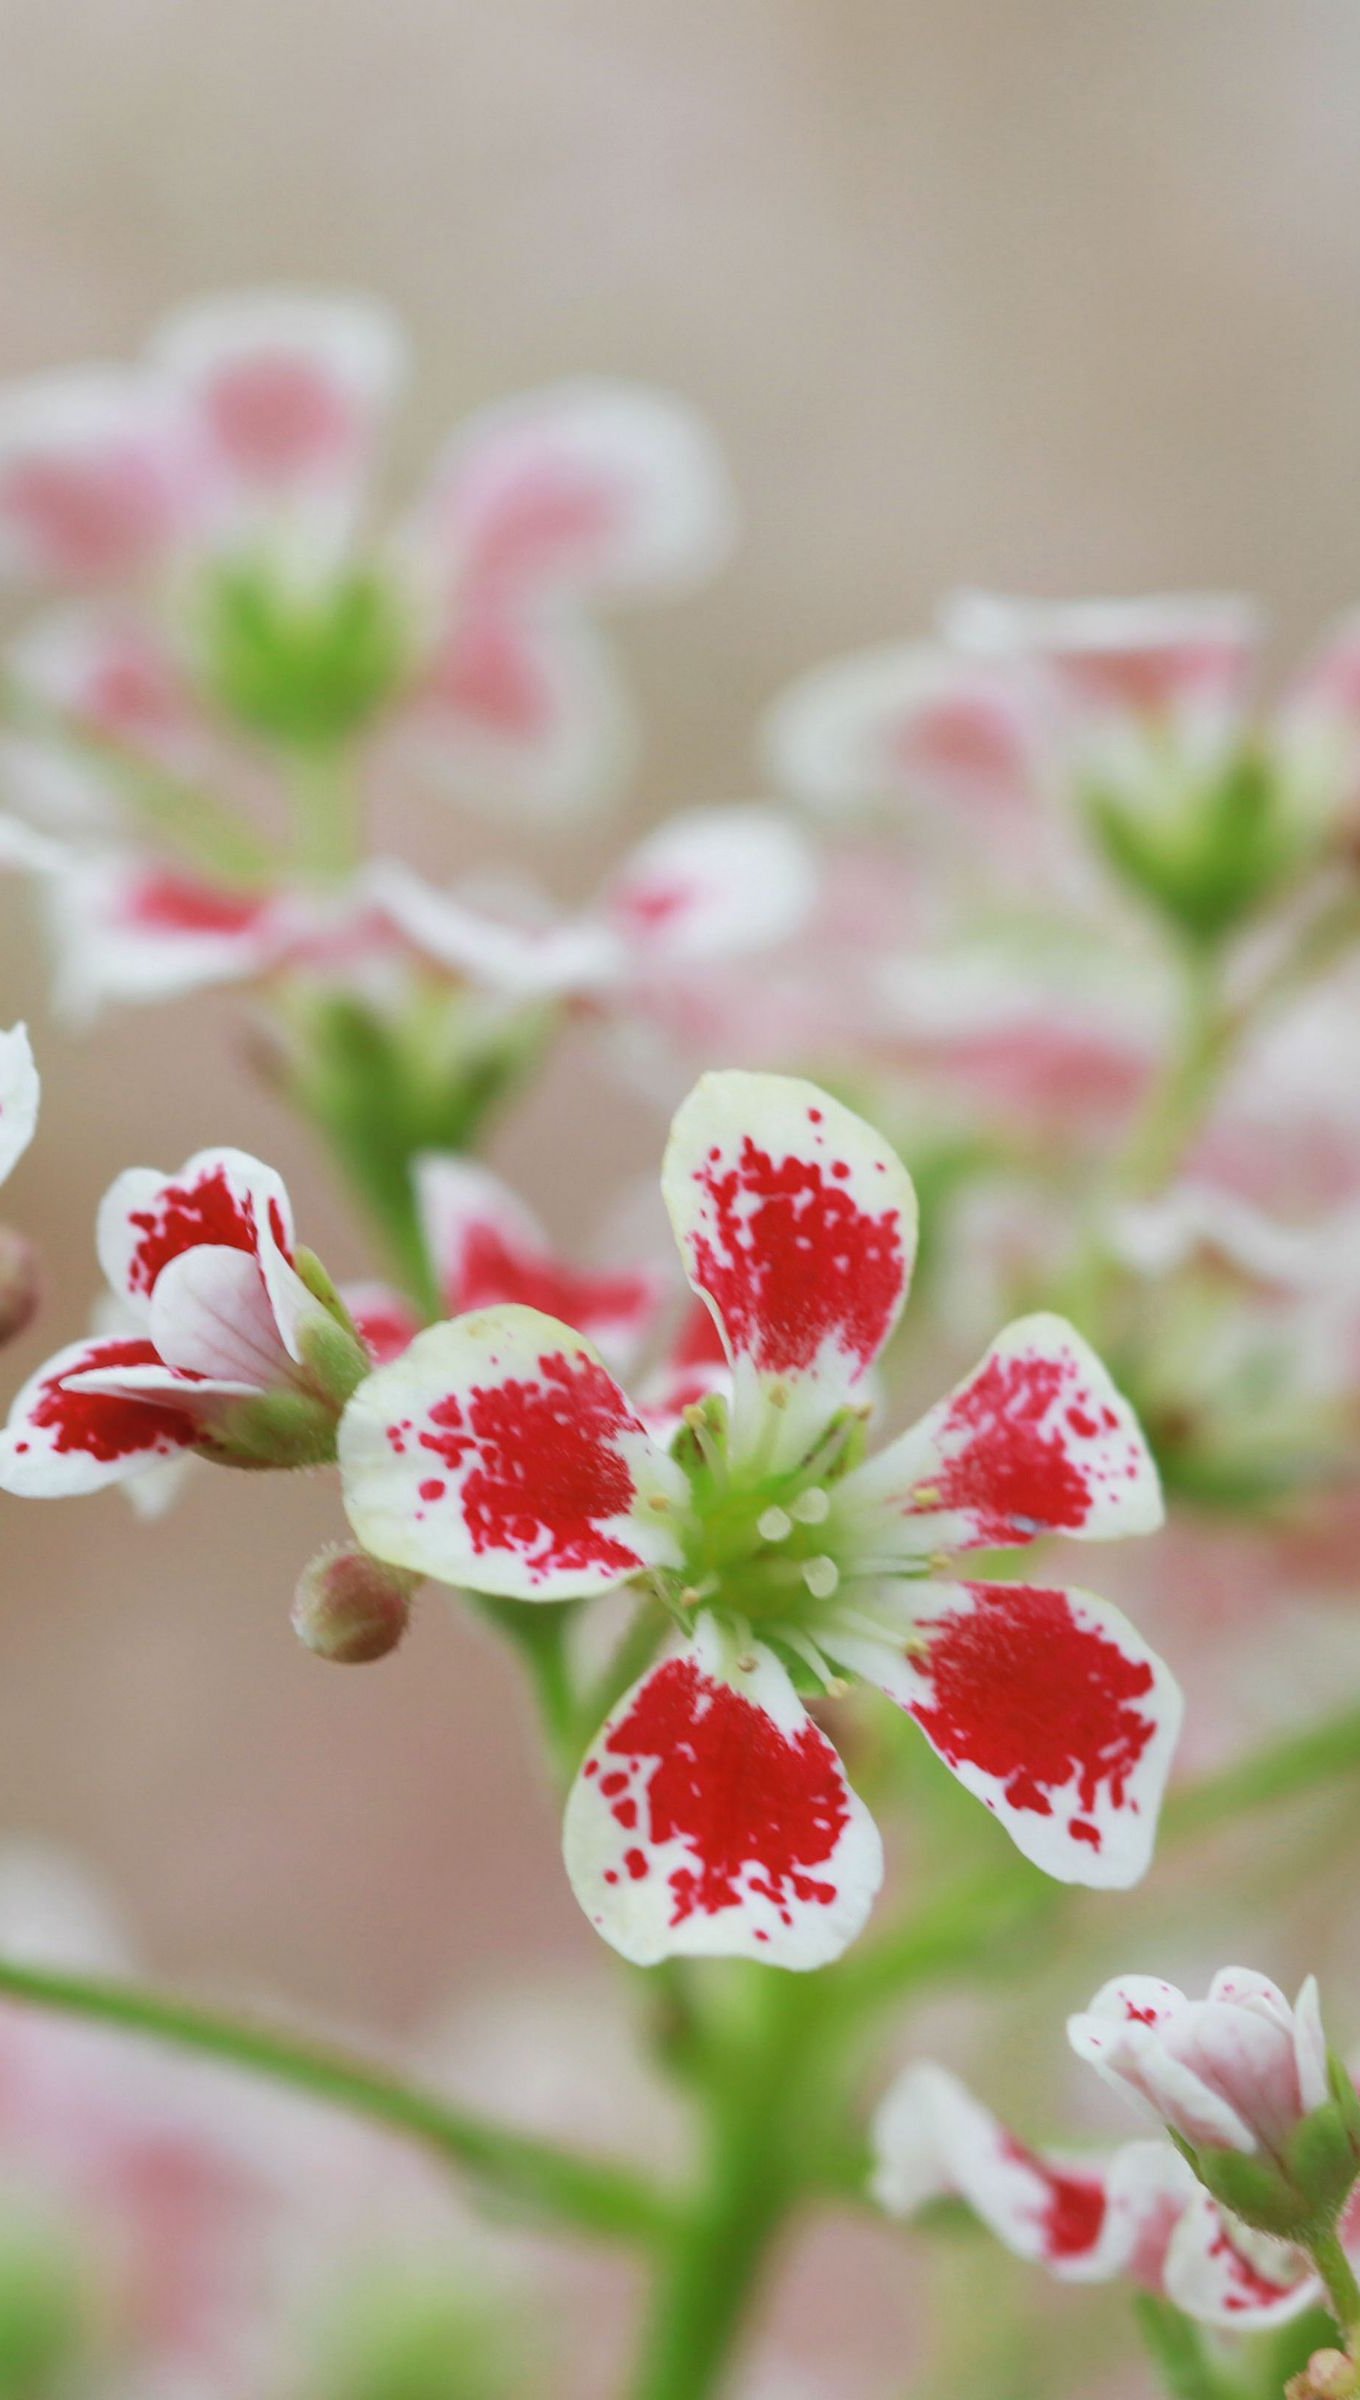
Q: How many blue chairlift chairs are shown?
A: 0